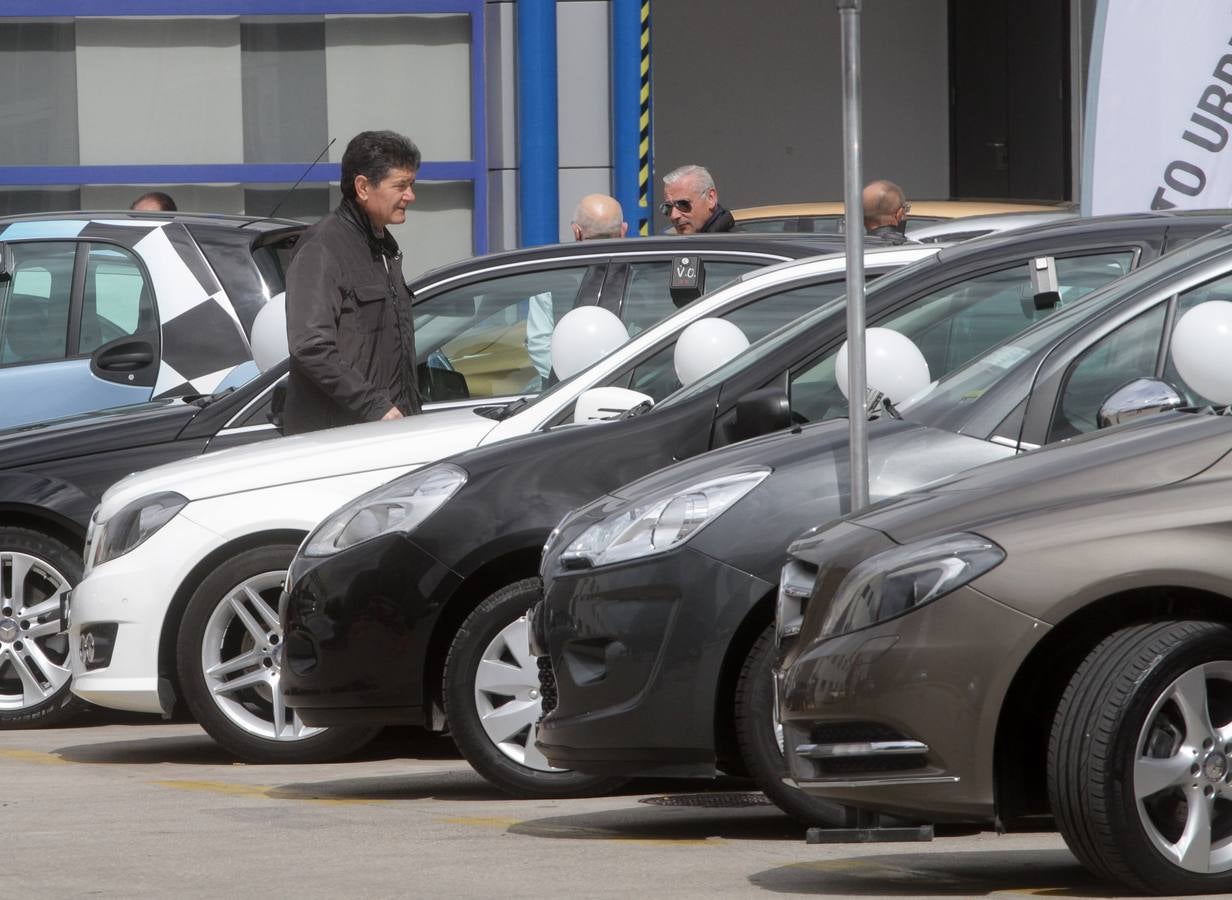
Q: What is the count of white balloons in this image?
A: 5